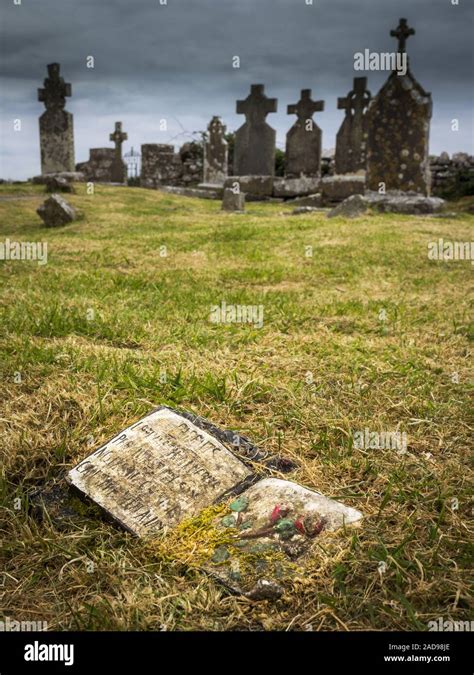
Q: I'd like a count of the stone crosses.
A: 7